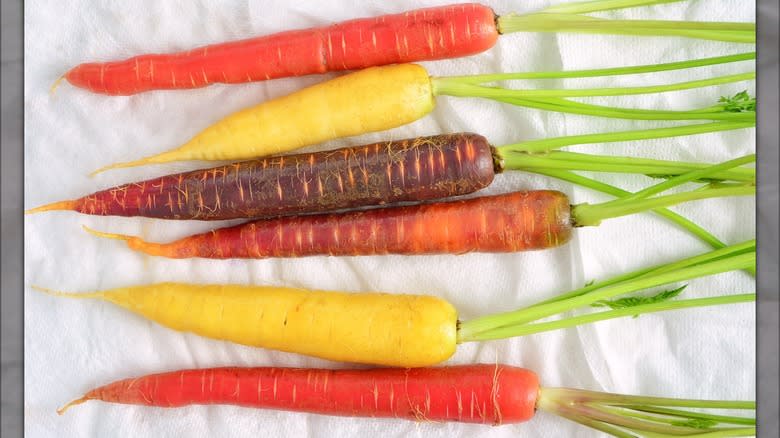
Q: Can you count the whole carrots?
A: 6